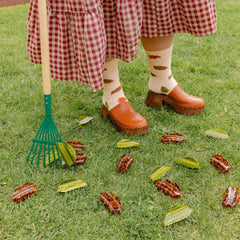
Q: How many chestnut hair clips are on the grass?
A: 9